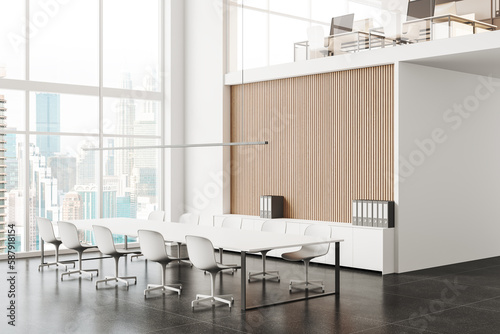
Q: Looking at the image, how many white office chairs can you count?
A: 10